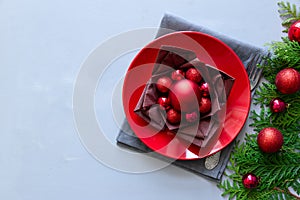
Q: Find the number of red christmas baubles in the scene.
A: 14